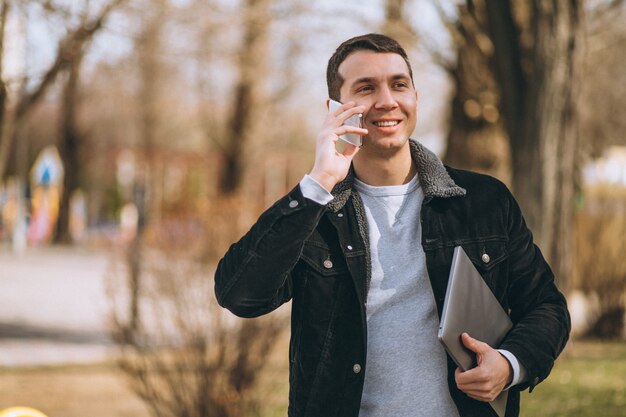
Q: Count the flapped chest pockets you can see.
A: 2